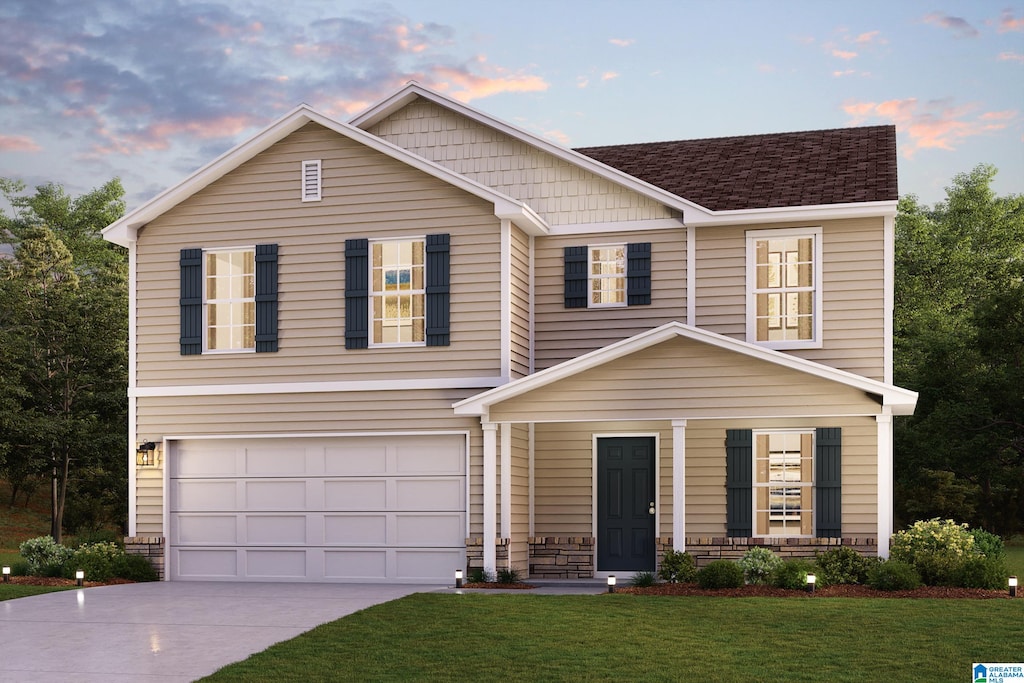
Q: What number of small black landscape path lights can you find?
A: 6